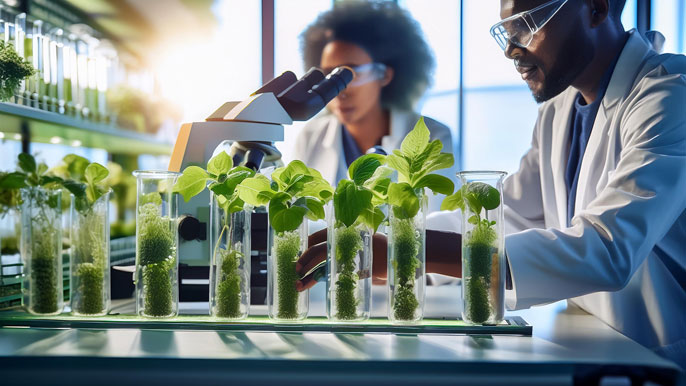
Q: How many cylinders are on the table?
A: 8